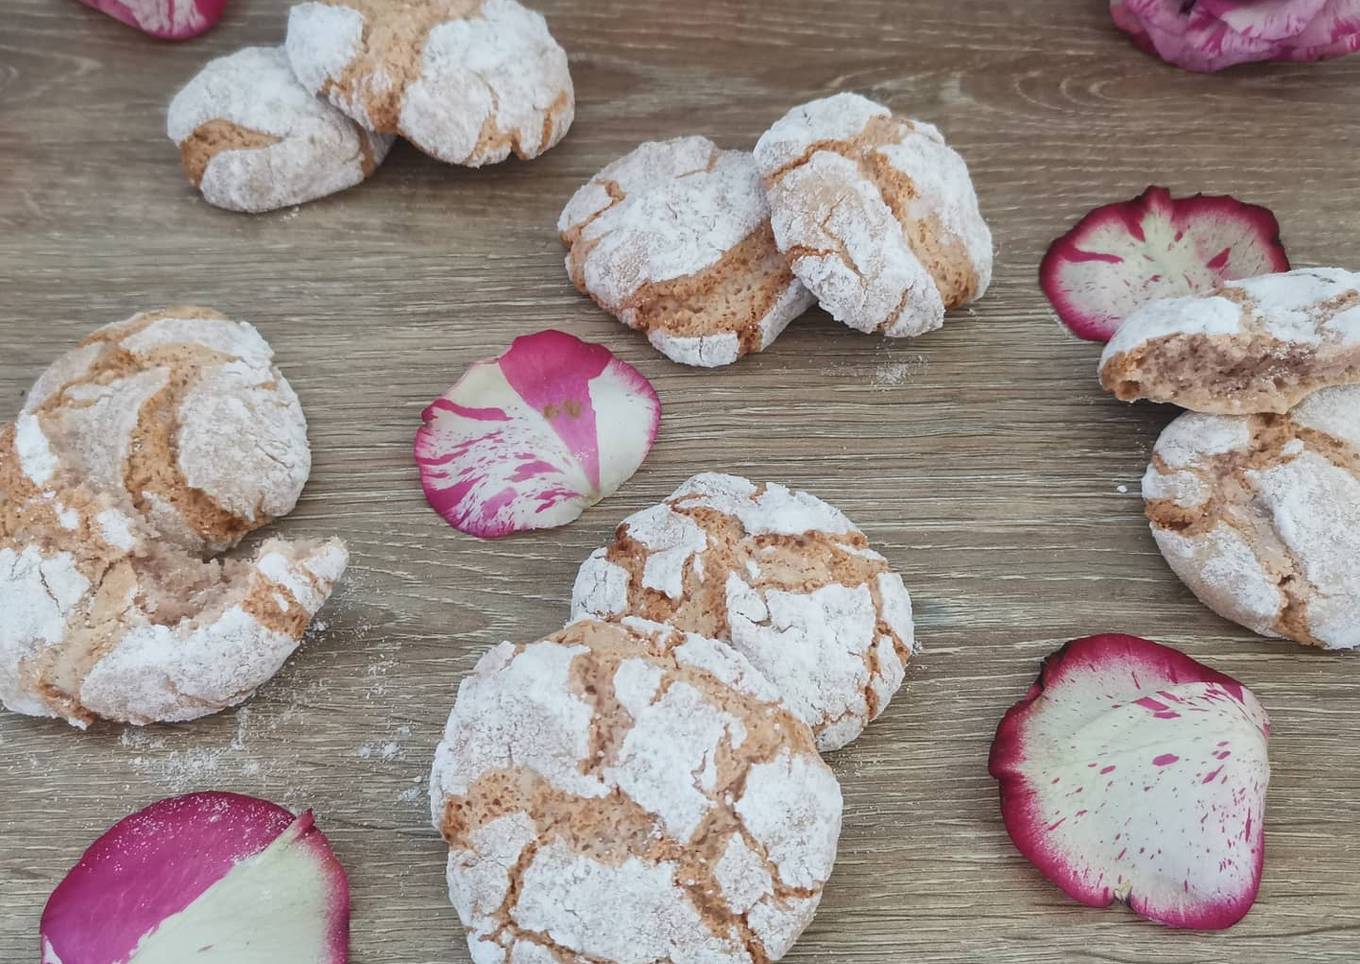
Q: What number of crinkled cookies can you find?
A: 10